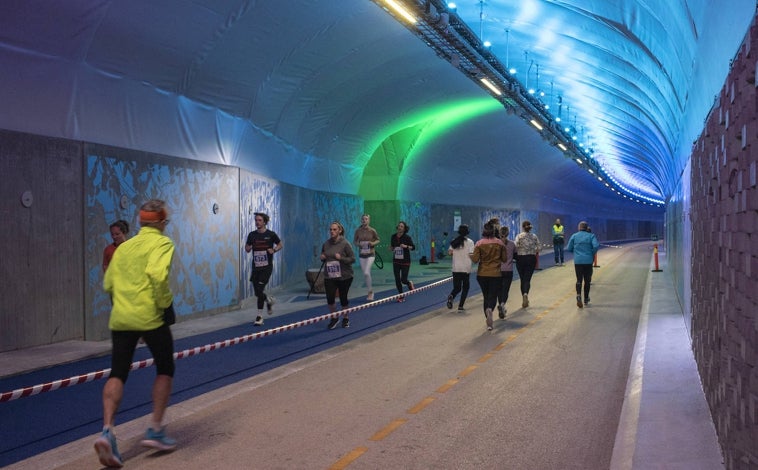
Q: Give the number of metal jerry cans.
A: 0